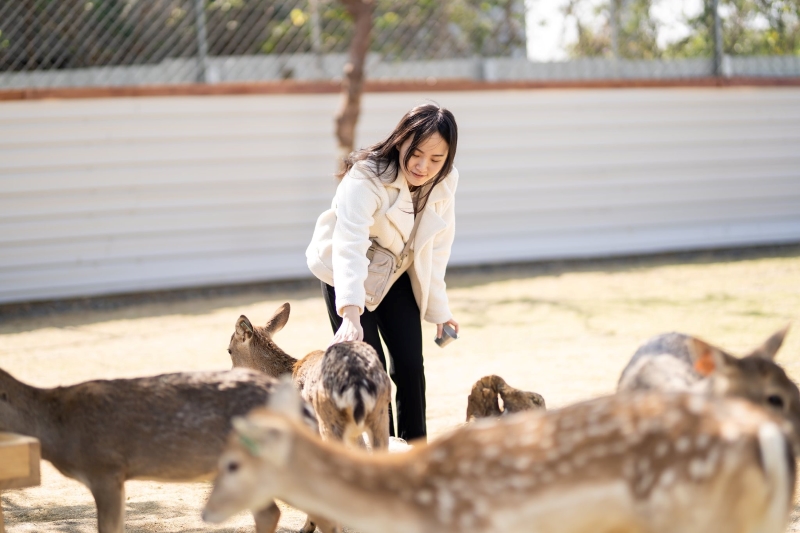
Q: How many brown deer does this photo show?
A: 4